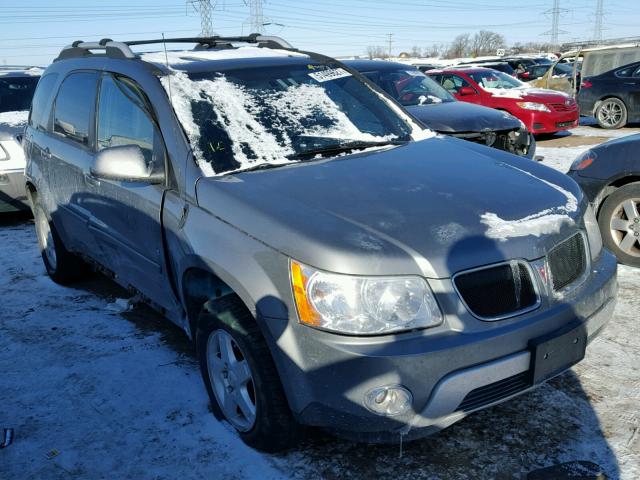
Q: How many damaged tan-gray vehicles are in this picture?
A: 1